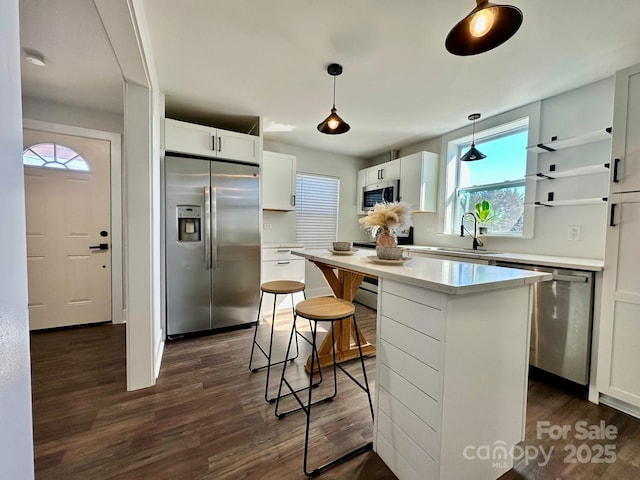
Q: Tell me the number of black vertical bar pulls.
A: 7